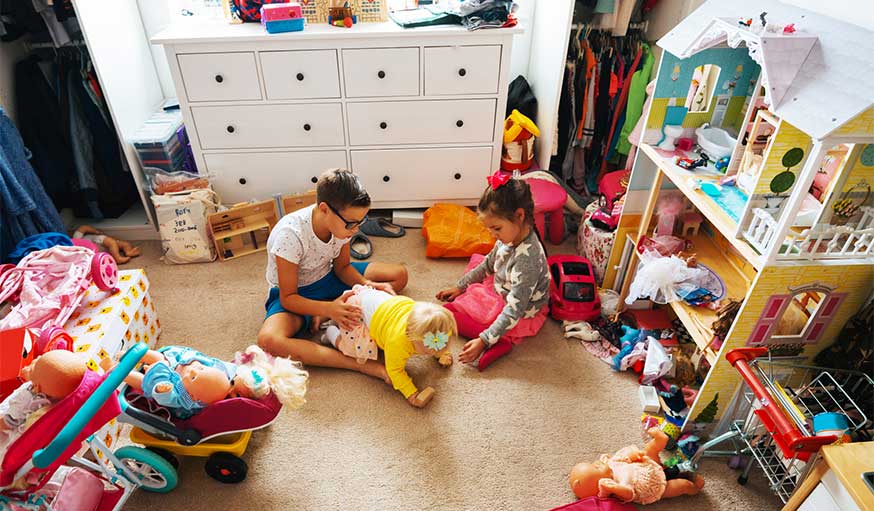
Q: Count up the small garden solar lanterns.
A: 0